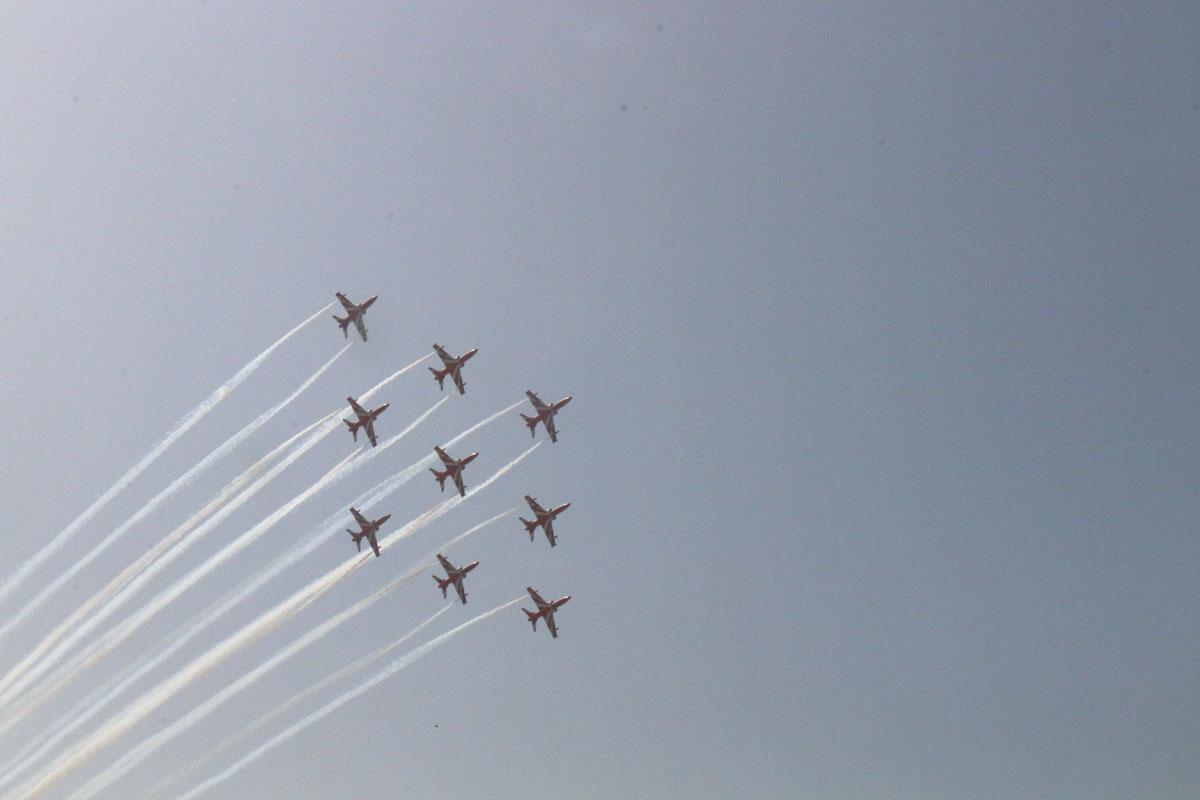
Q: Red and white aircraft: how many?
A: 9